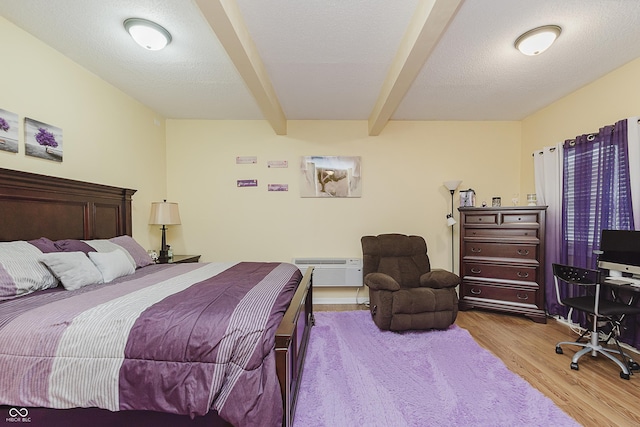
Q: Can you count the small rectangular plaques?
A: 4